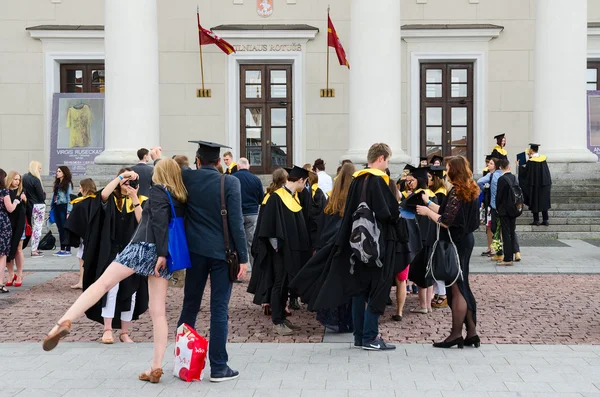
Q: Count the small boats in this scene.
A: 0